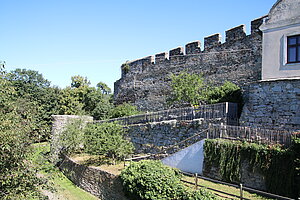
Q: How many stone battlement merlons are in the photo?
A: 7